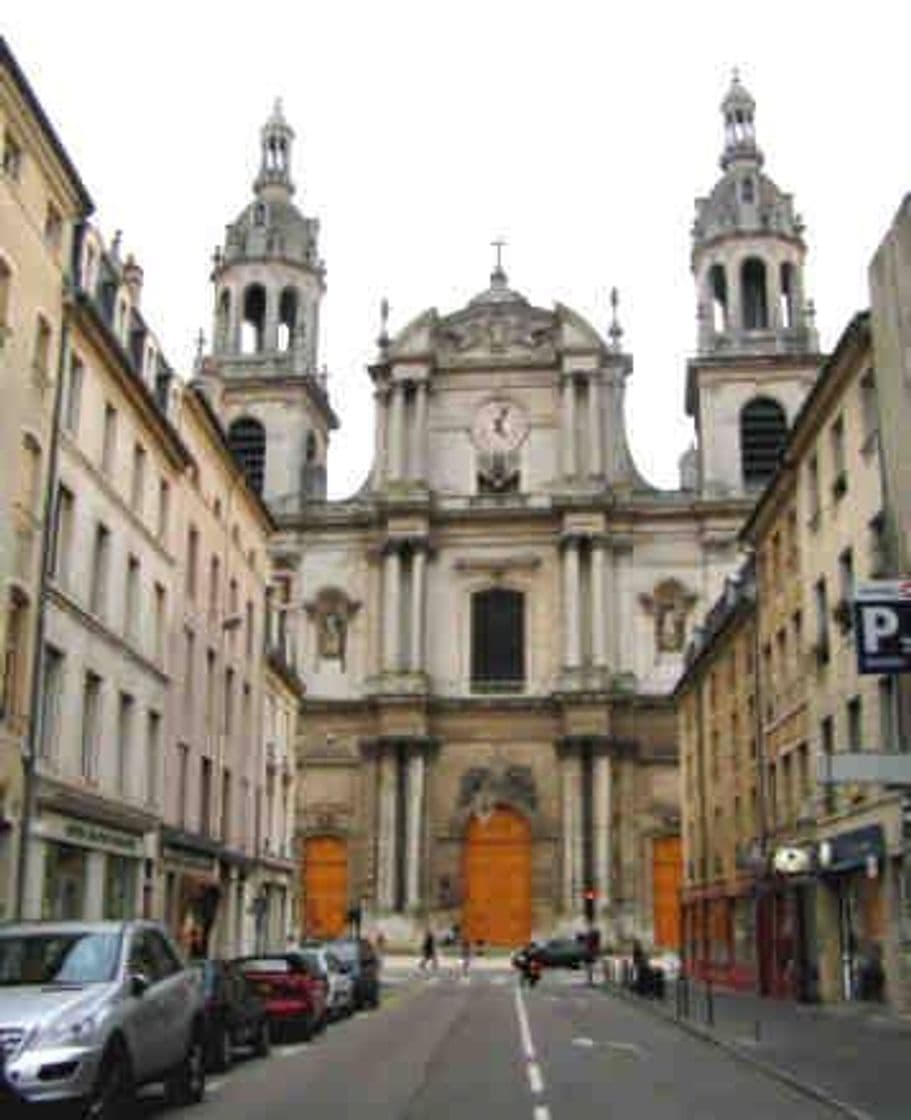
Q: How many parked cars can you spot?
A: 5